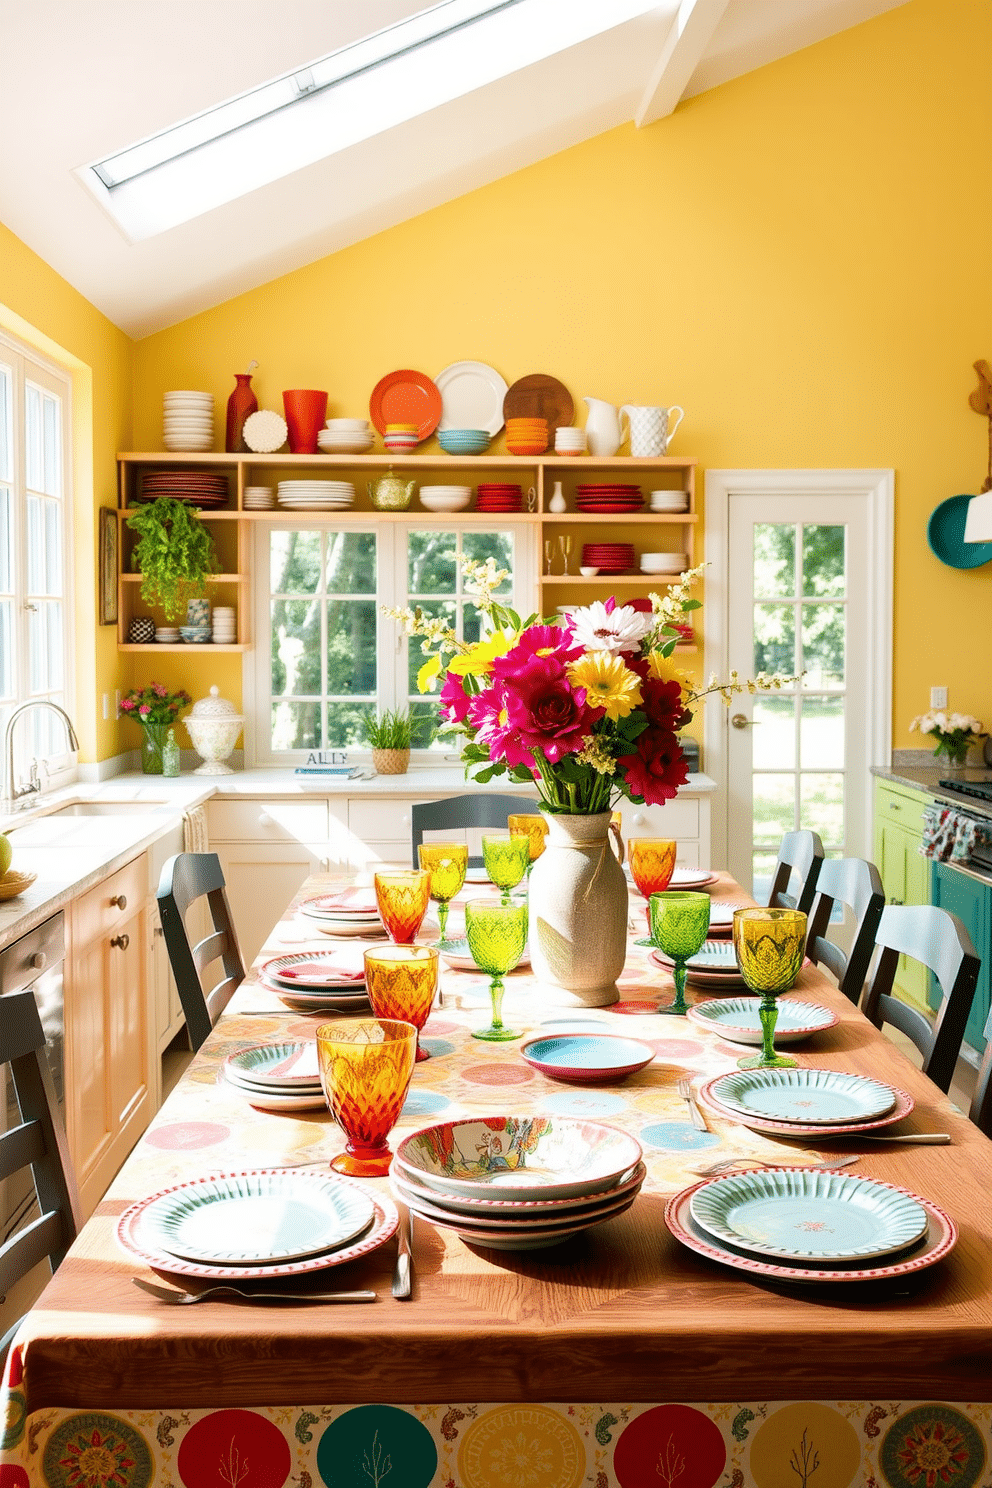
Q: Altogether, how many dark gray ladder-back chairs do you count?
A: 7